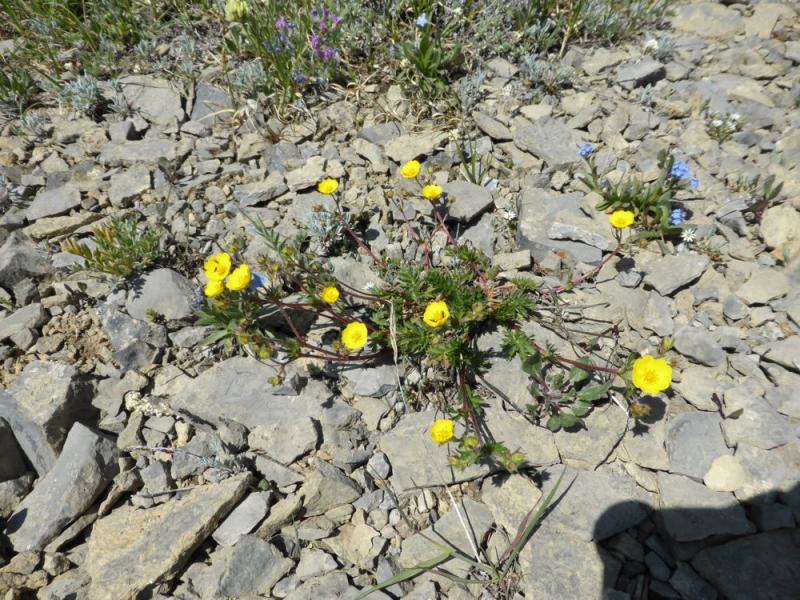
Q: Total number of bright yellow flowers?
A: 12